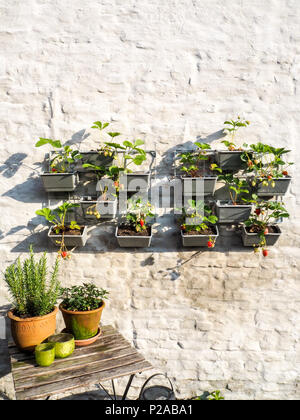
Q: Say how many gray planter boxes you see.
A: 12